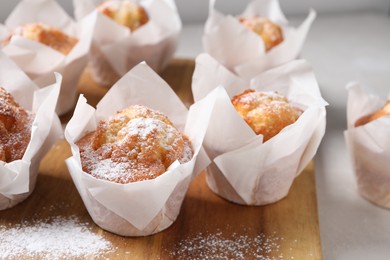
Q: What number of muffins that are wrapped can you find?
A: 7